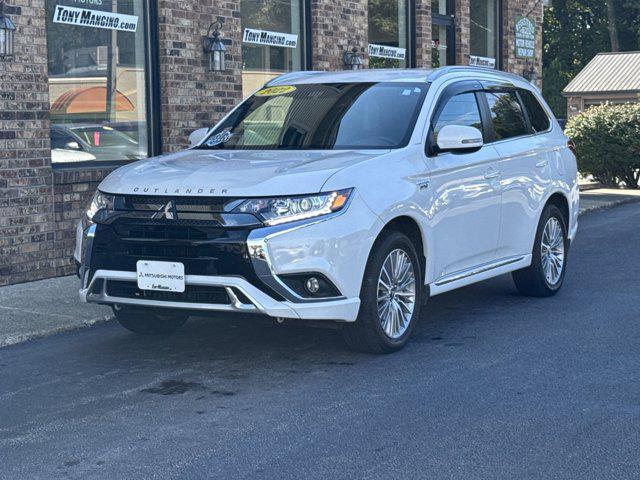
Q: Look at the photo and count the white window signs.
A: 4